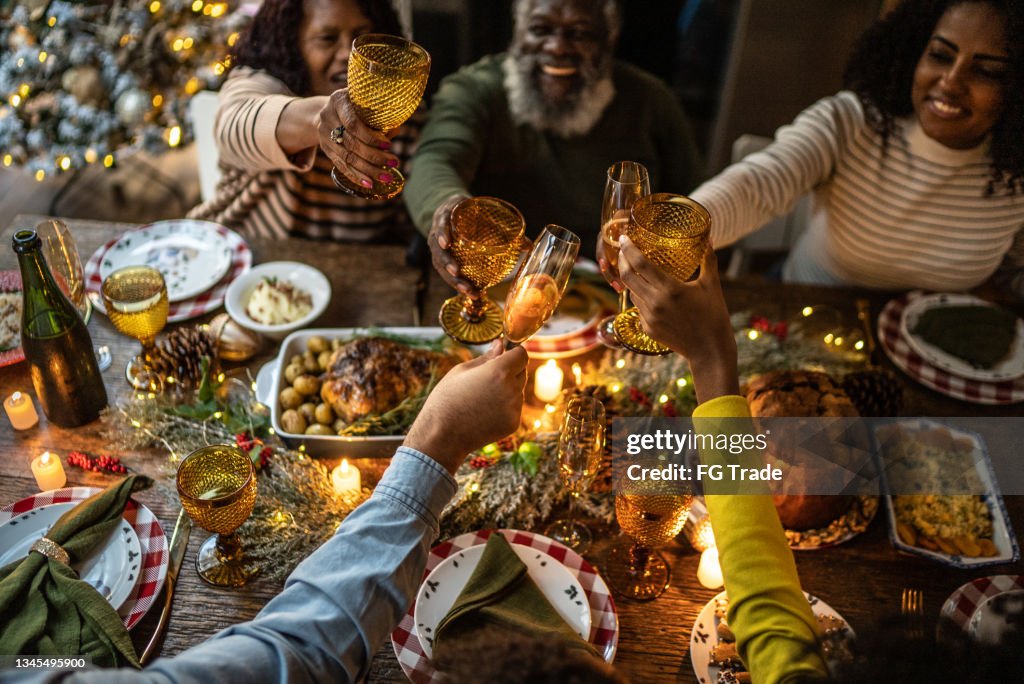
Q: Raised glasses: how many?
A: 5